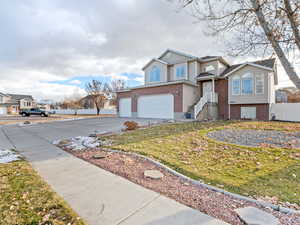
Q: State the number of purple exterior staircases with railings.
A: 0